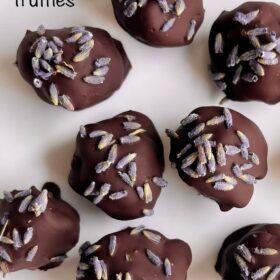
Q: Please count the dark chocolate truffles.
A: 8